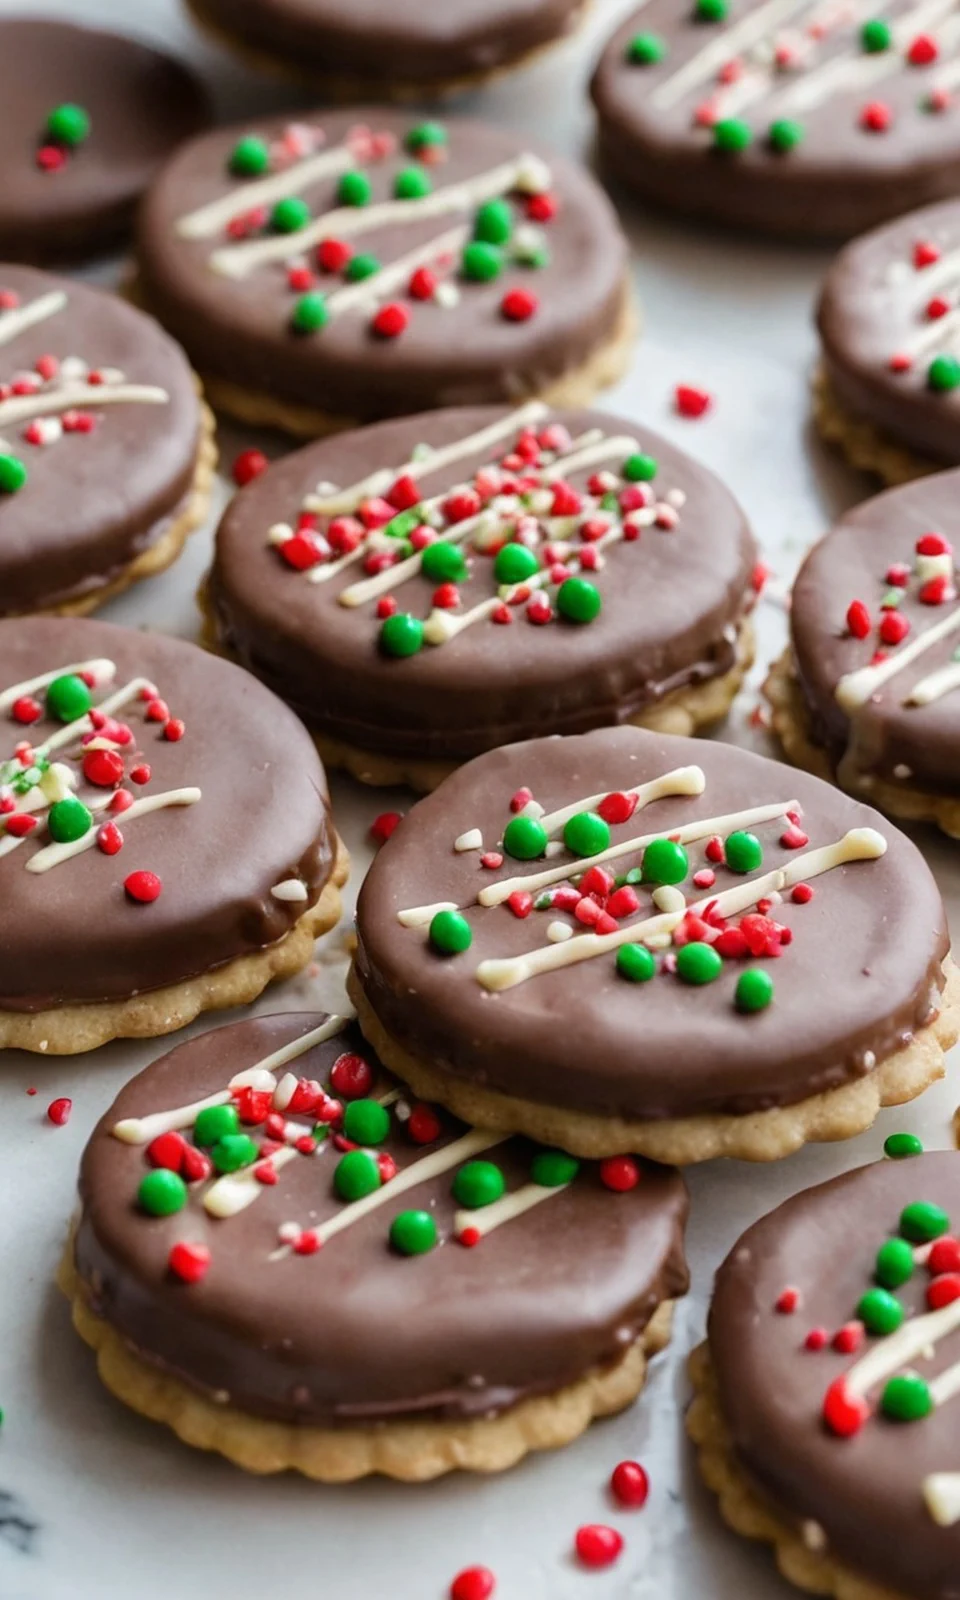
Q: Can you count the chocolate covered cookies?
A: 12